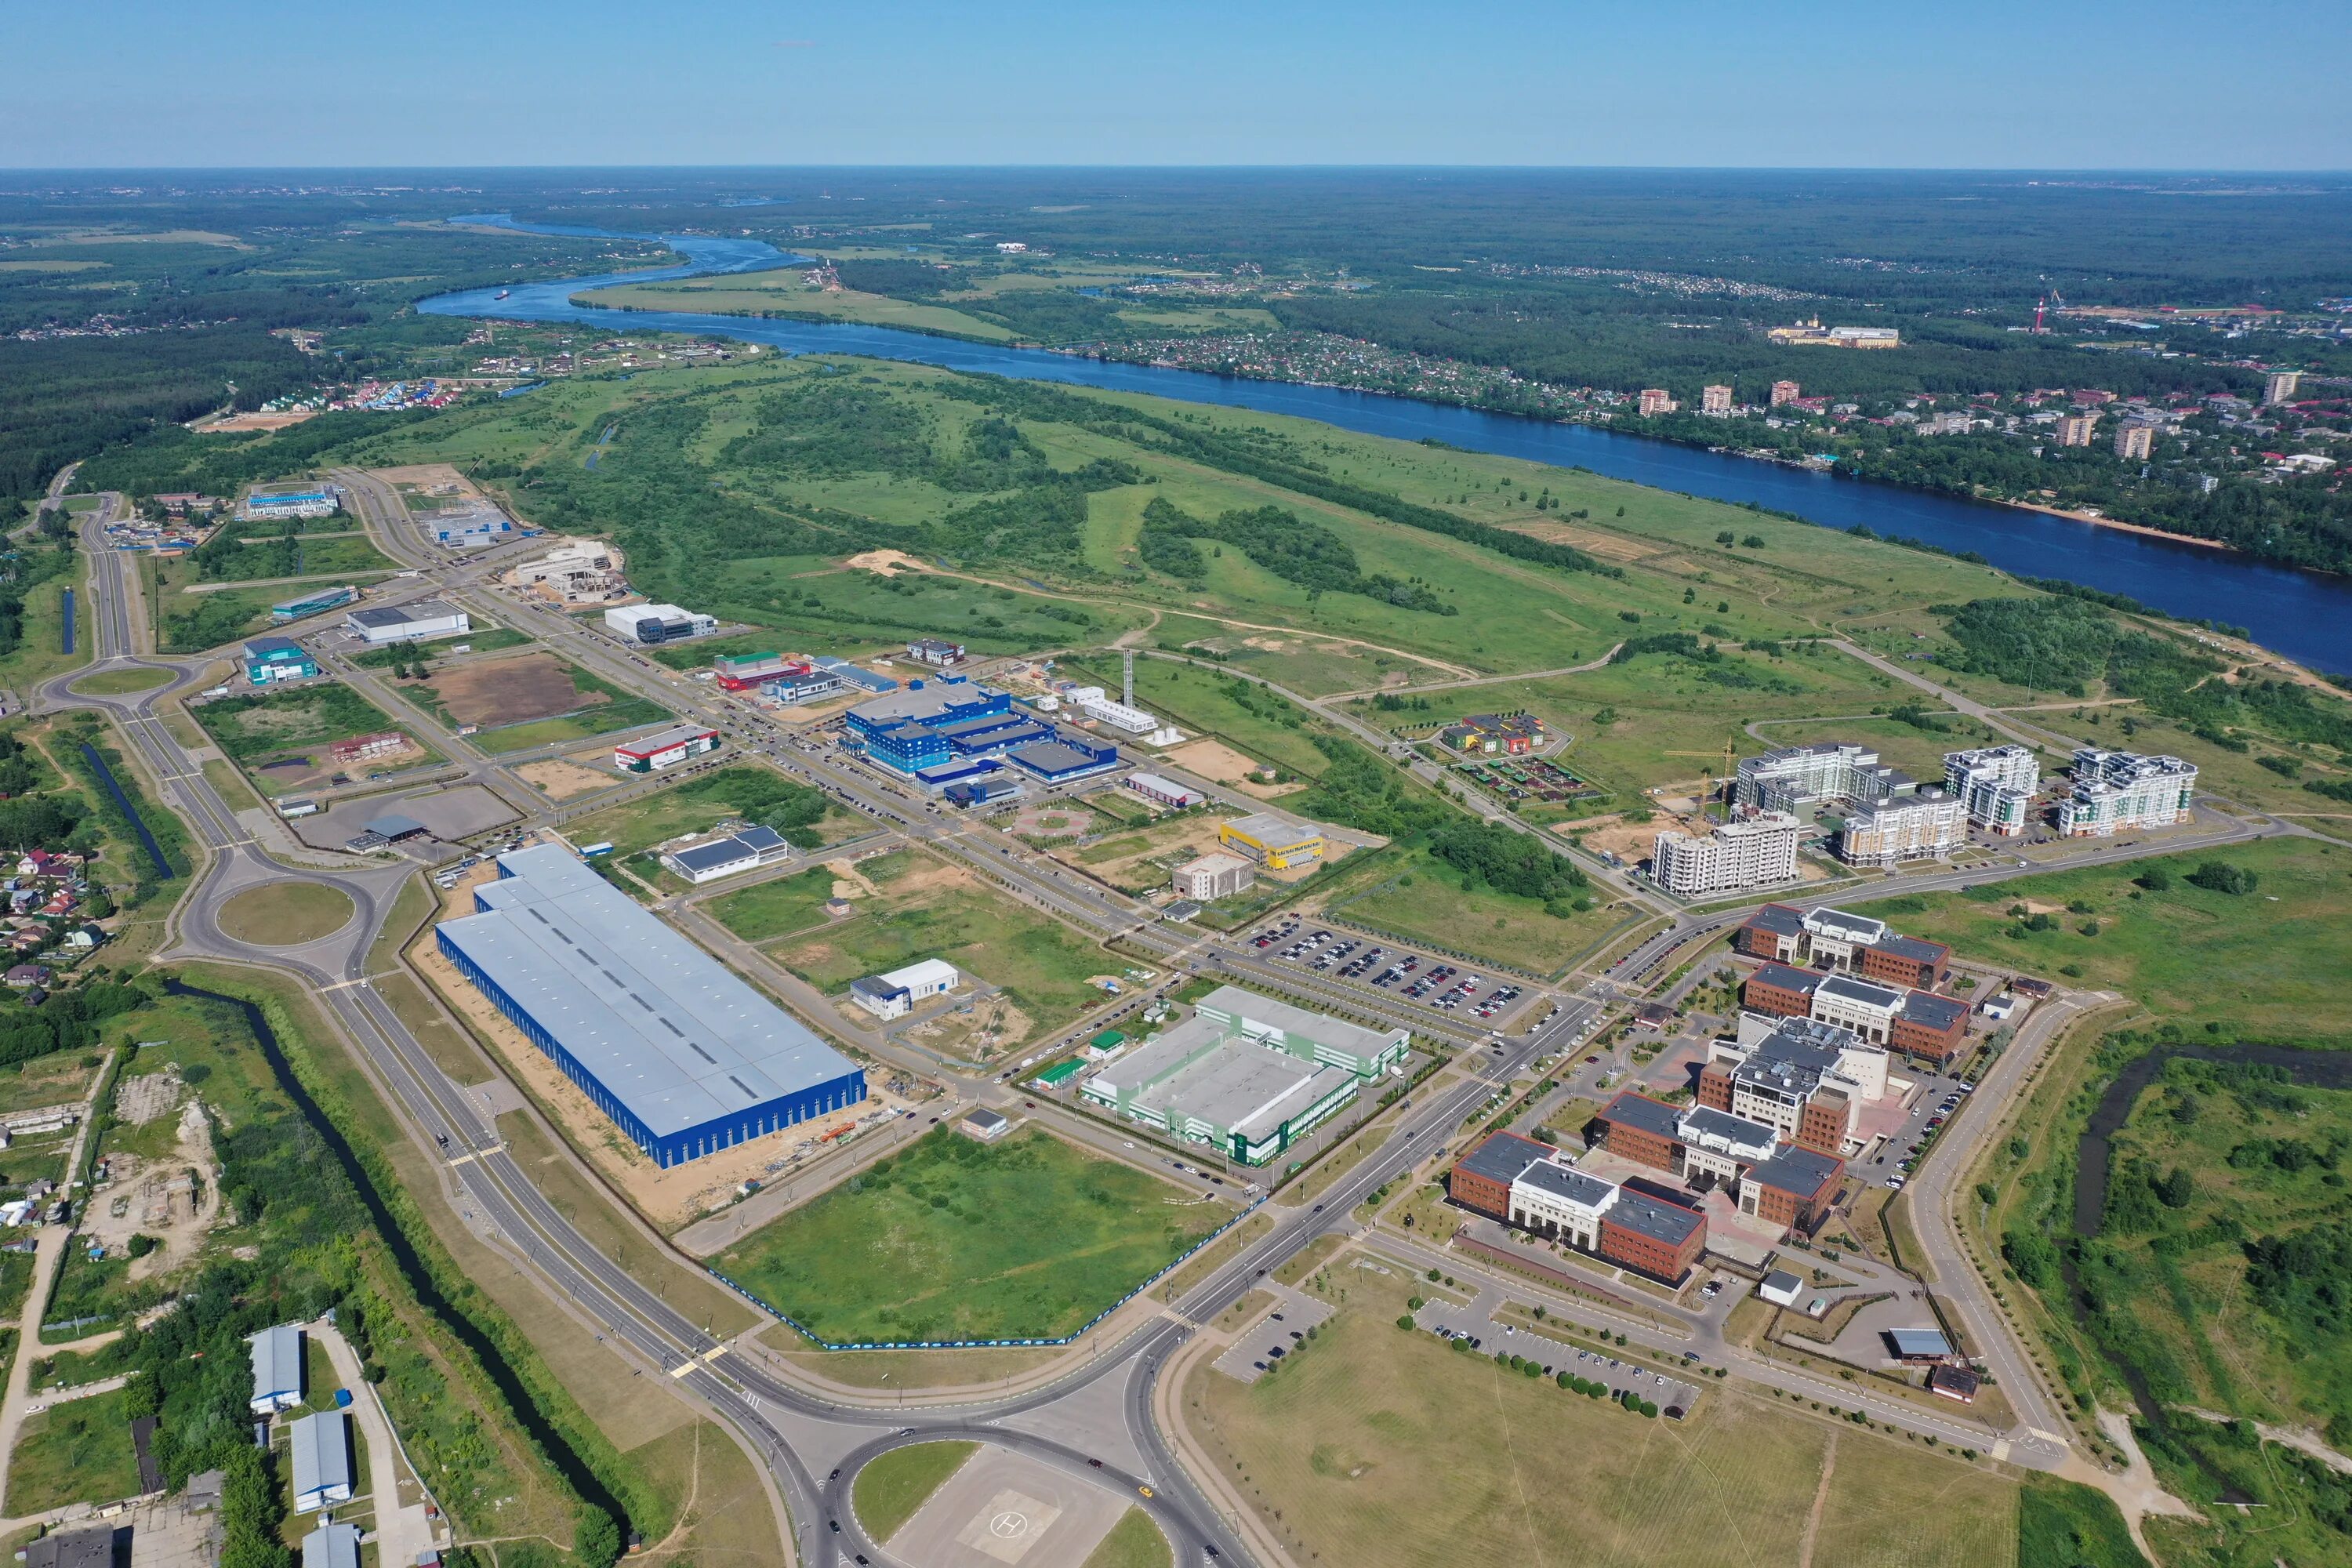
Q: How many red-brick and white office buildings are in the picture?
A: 5